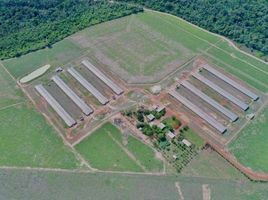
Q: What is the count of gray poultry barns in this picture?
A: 8